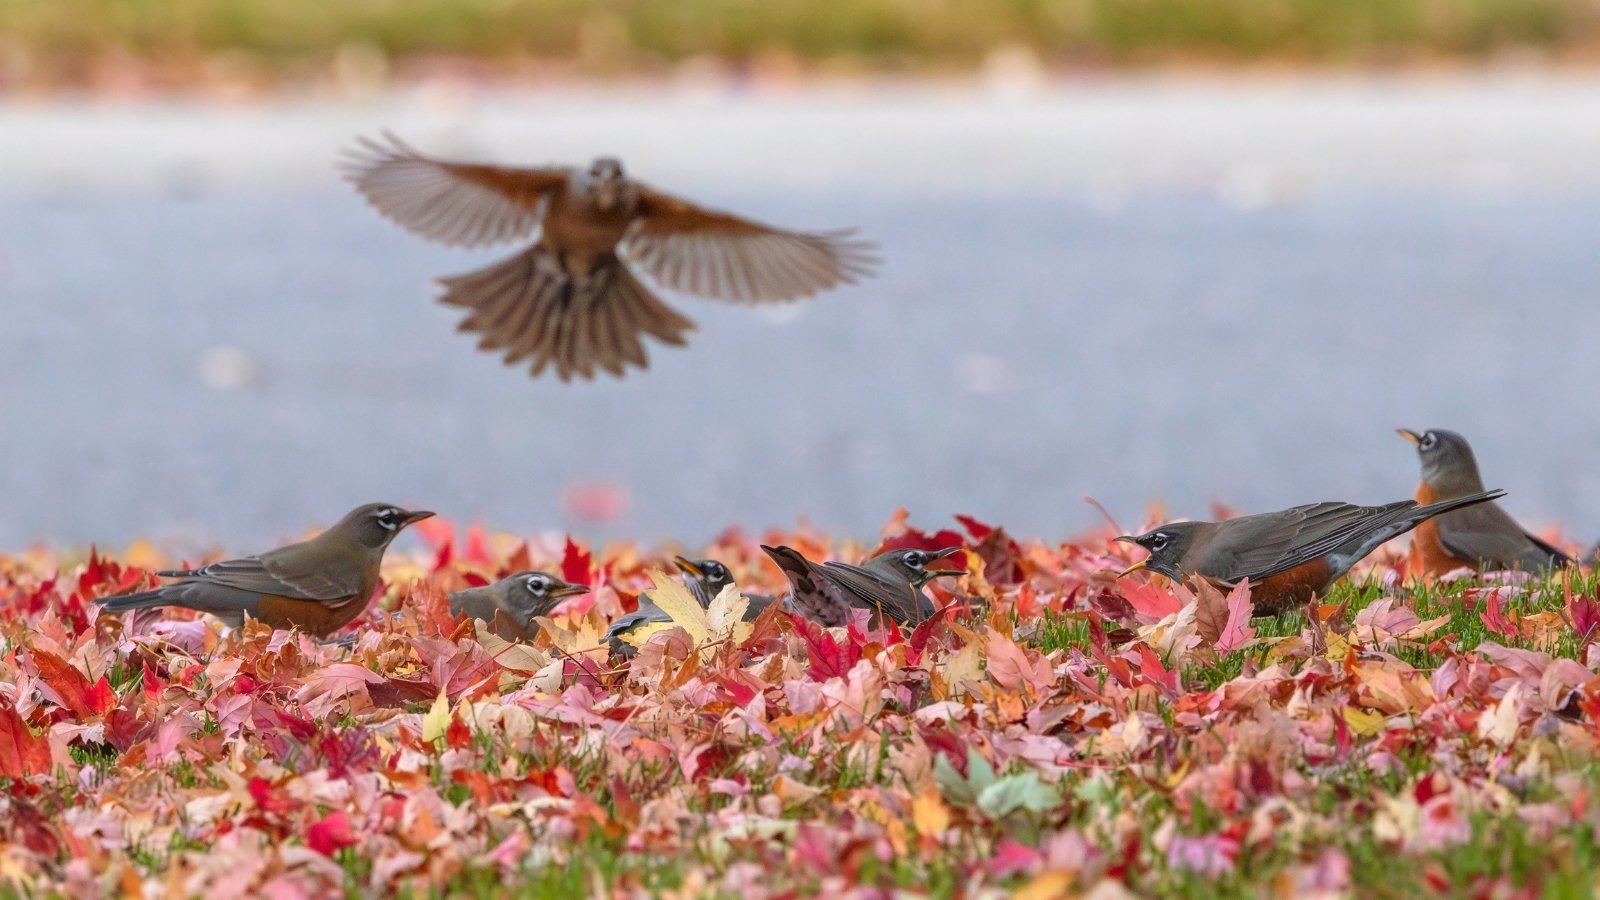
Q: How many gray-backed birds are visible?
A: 6